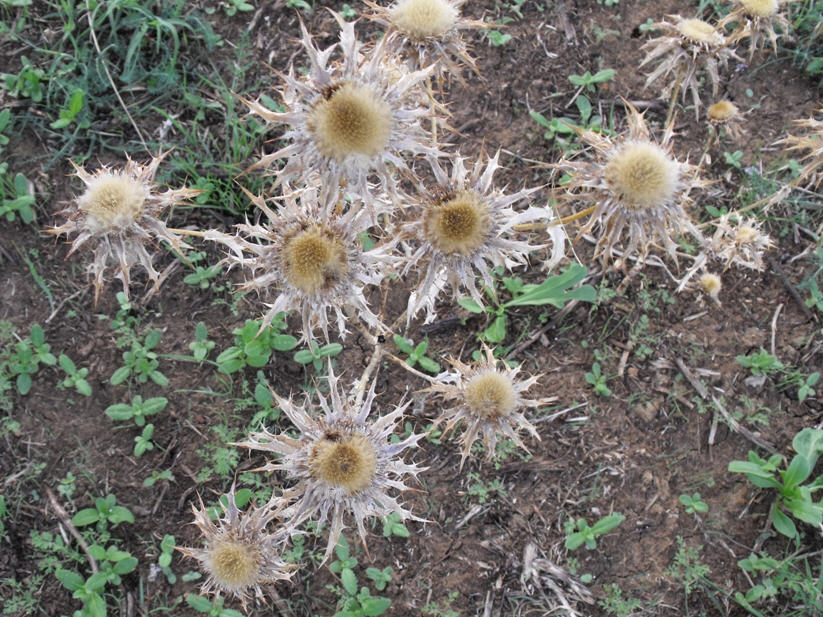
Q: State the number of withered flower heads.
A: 14